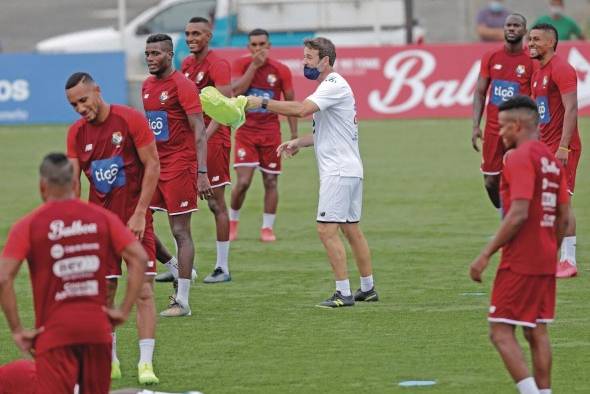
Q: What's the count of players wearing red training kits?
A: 8